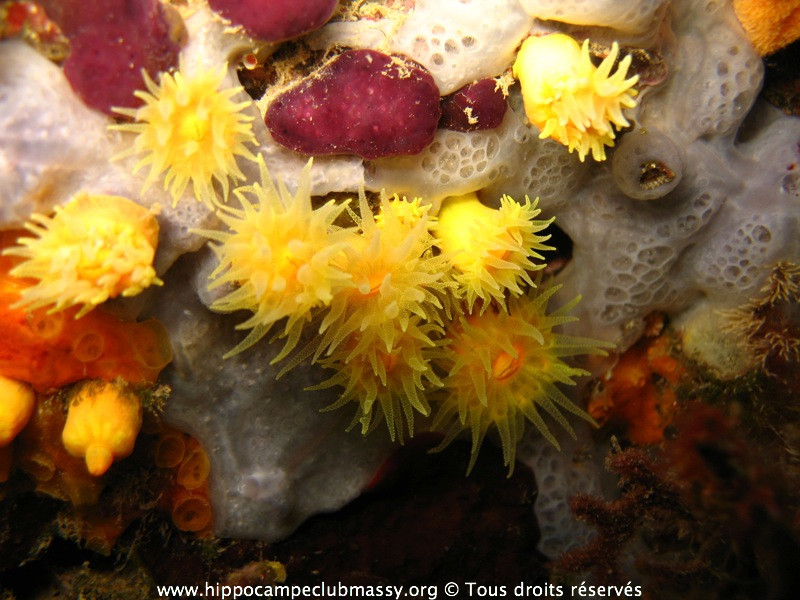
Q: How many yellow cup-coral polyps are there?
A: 11